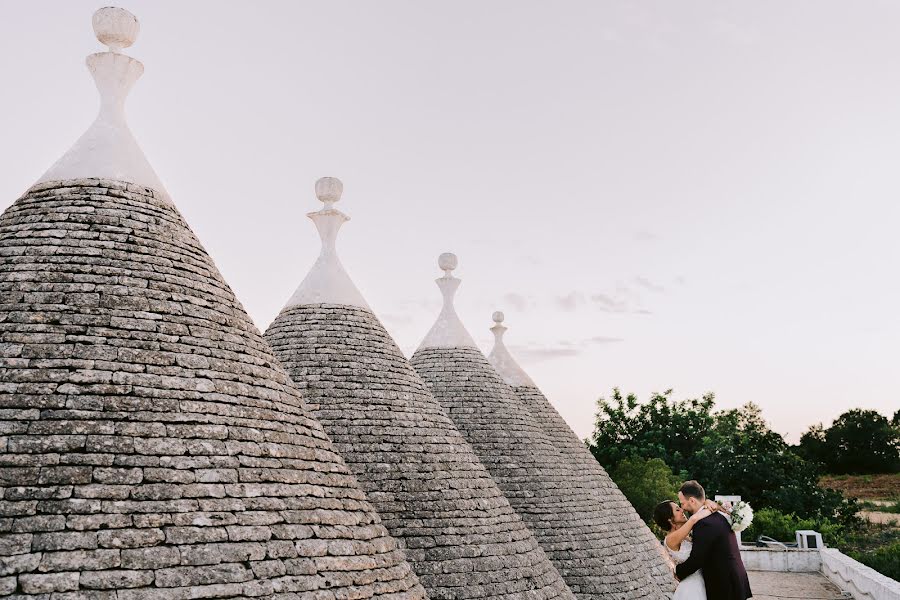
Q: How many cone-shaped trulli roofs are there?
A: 4